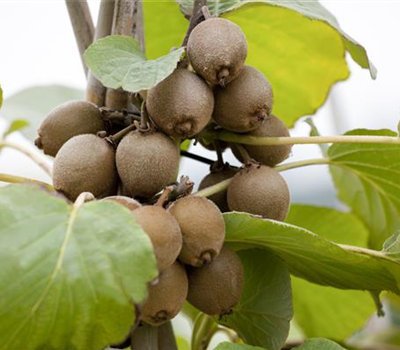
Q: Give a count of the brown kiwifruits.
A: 14